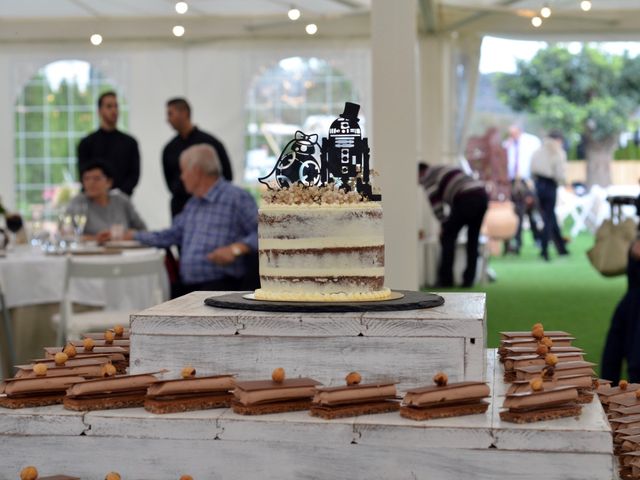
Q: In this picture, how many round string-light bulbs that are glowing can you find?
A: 8